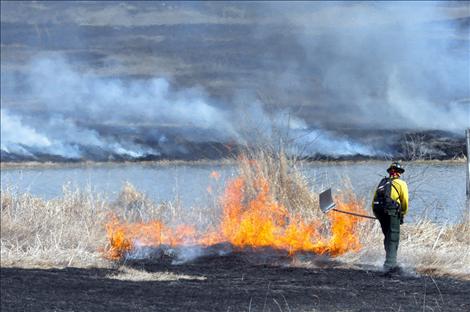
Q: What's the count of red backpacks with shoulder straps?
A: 0